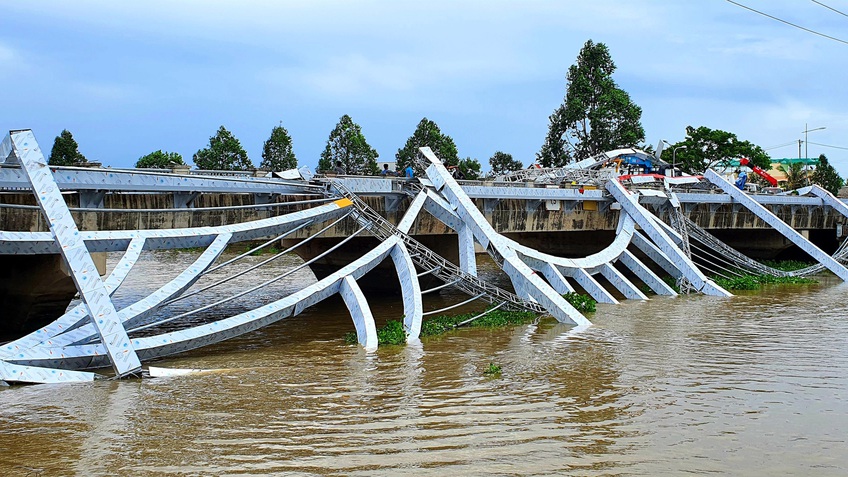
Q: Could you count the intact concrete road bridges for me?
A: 1